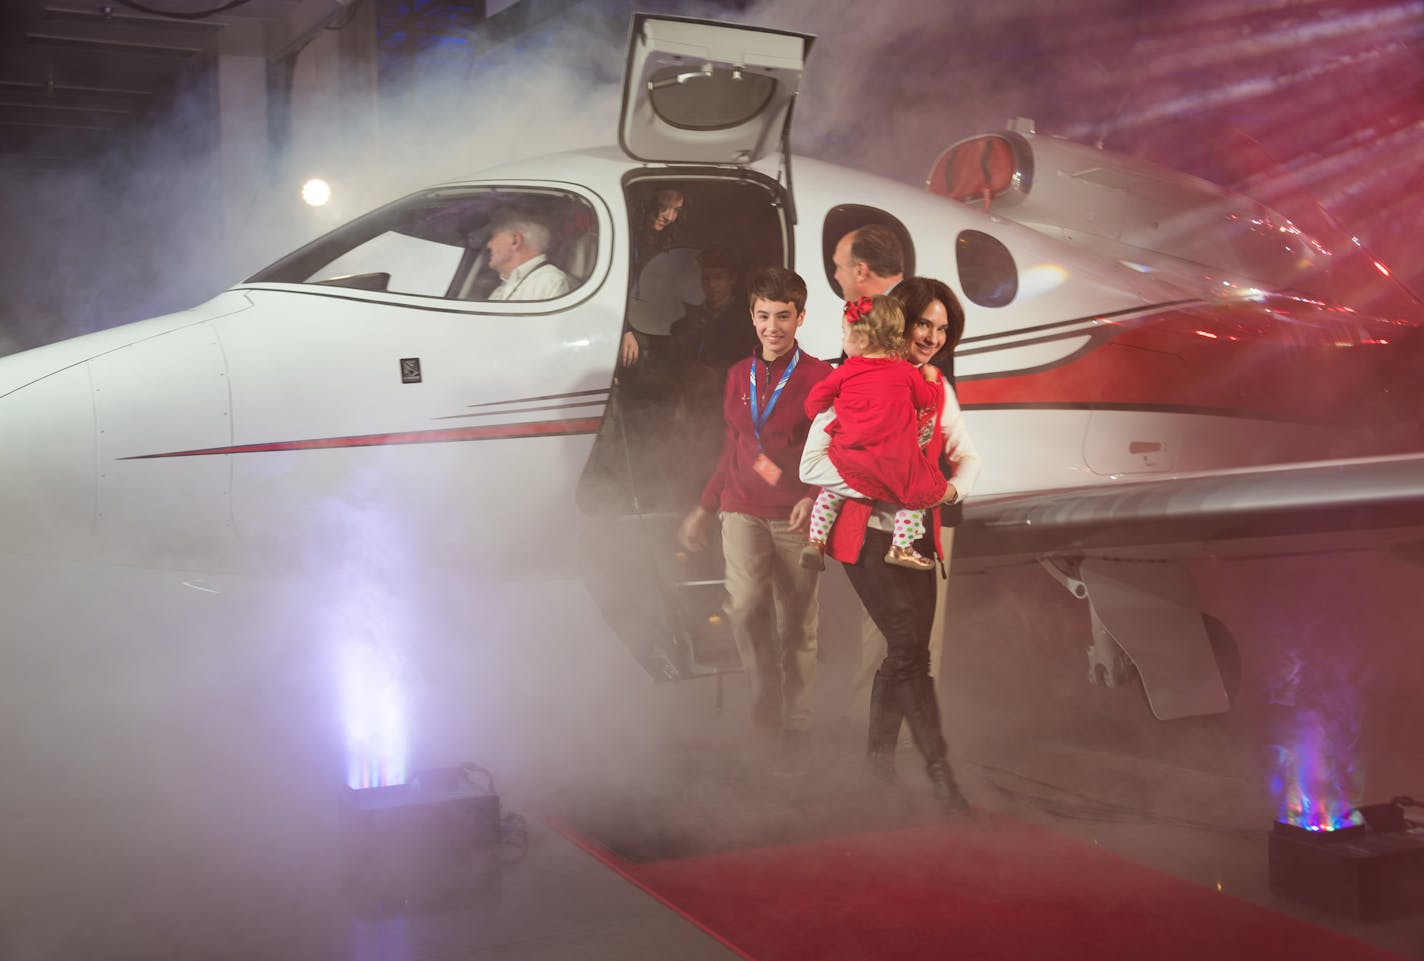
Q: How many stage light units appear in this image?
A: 2